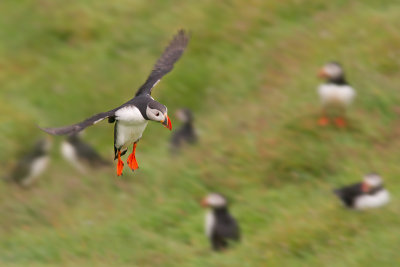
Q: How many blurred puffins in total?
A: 6